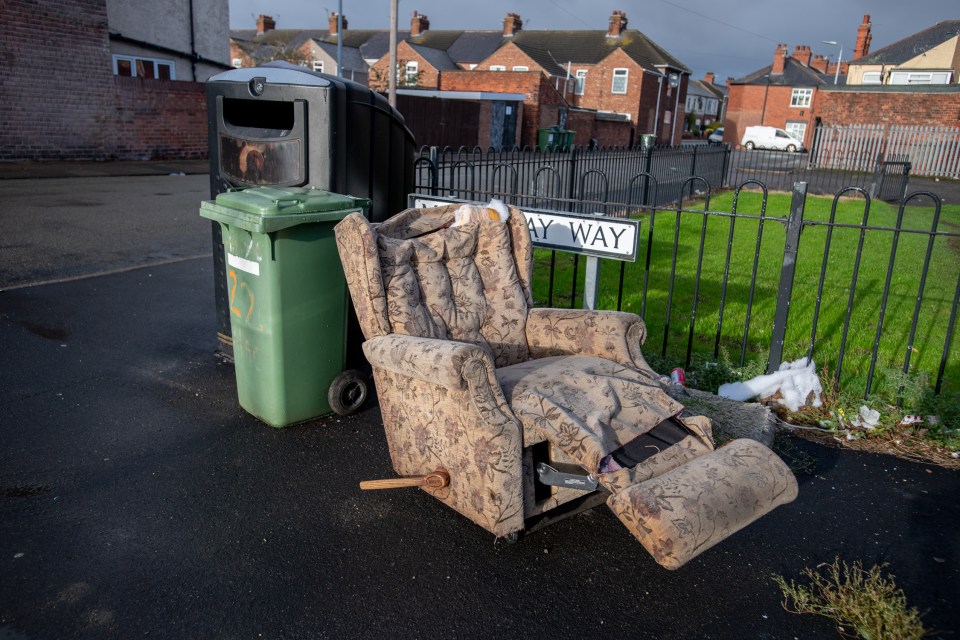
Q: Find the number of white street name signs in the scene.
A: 1